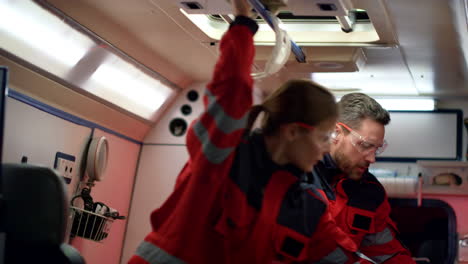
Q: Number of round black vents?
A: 3